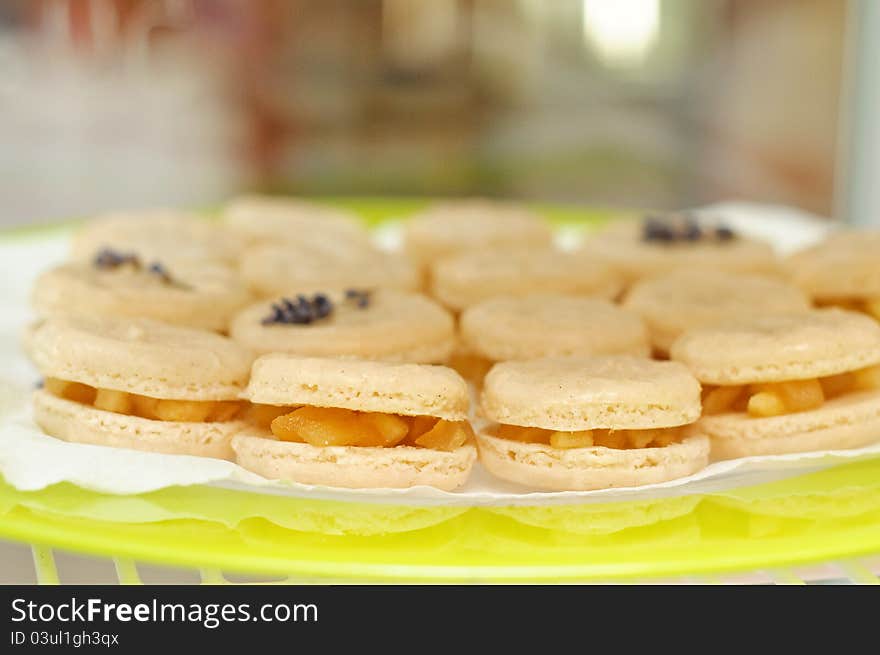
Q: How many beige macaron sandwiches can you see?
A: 15